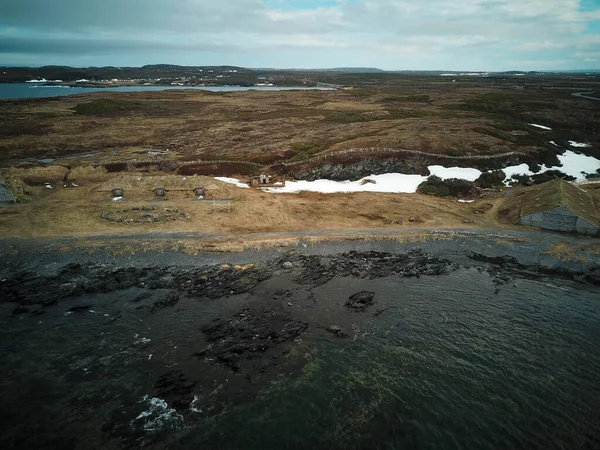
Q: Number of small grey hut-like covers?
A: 3